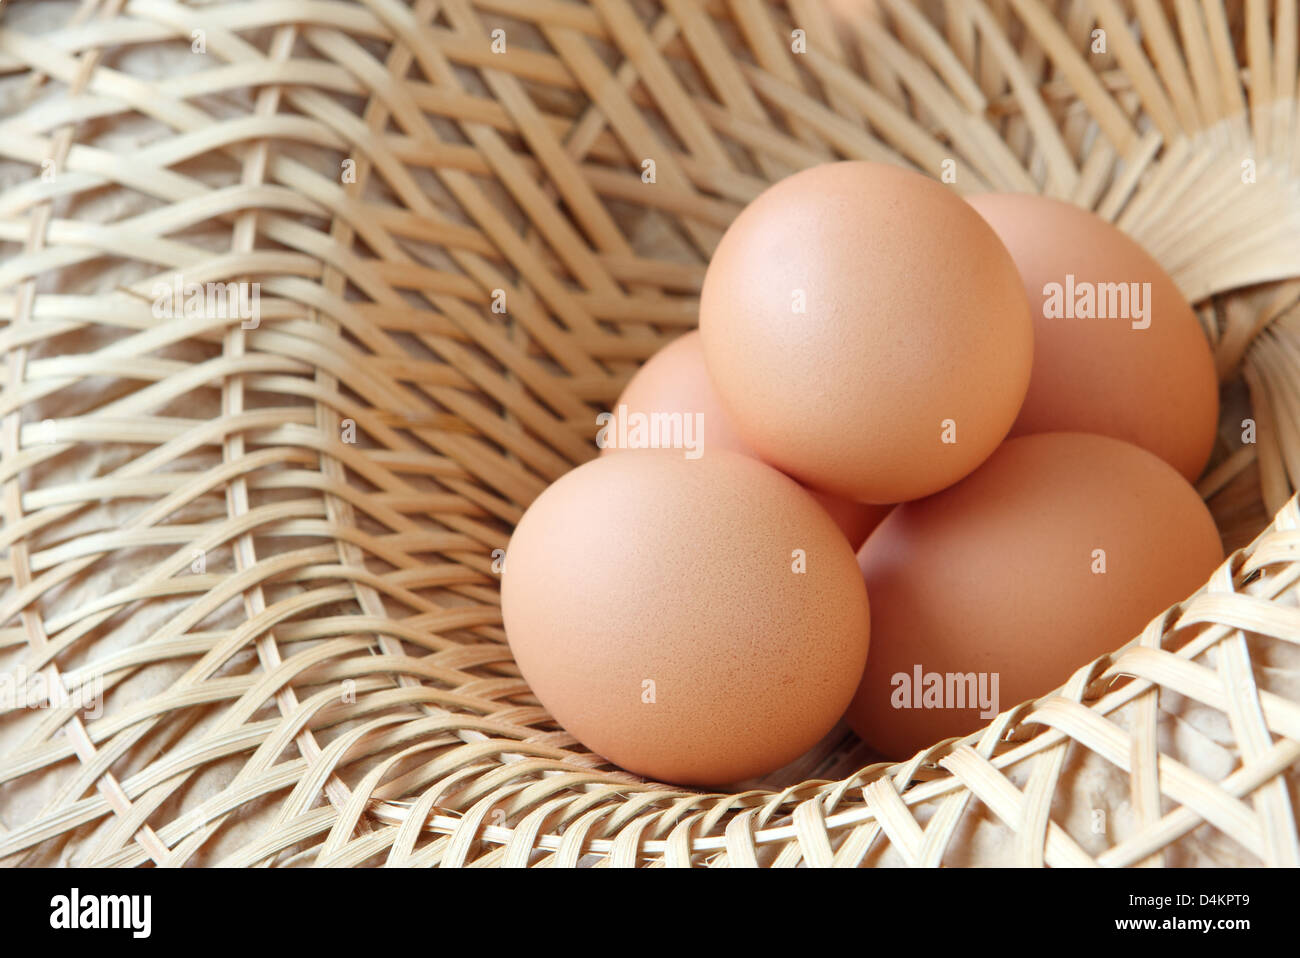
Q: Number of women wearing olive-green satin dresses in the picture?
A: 0